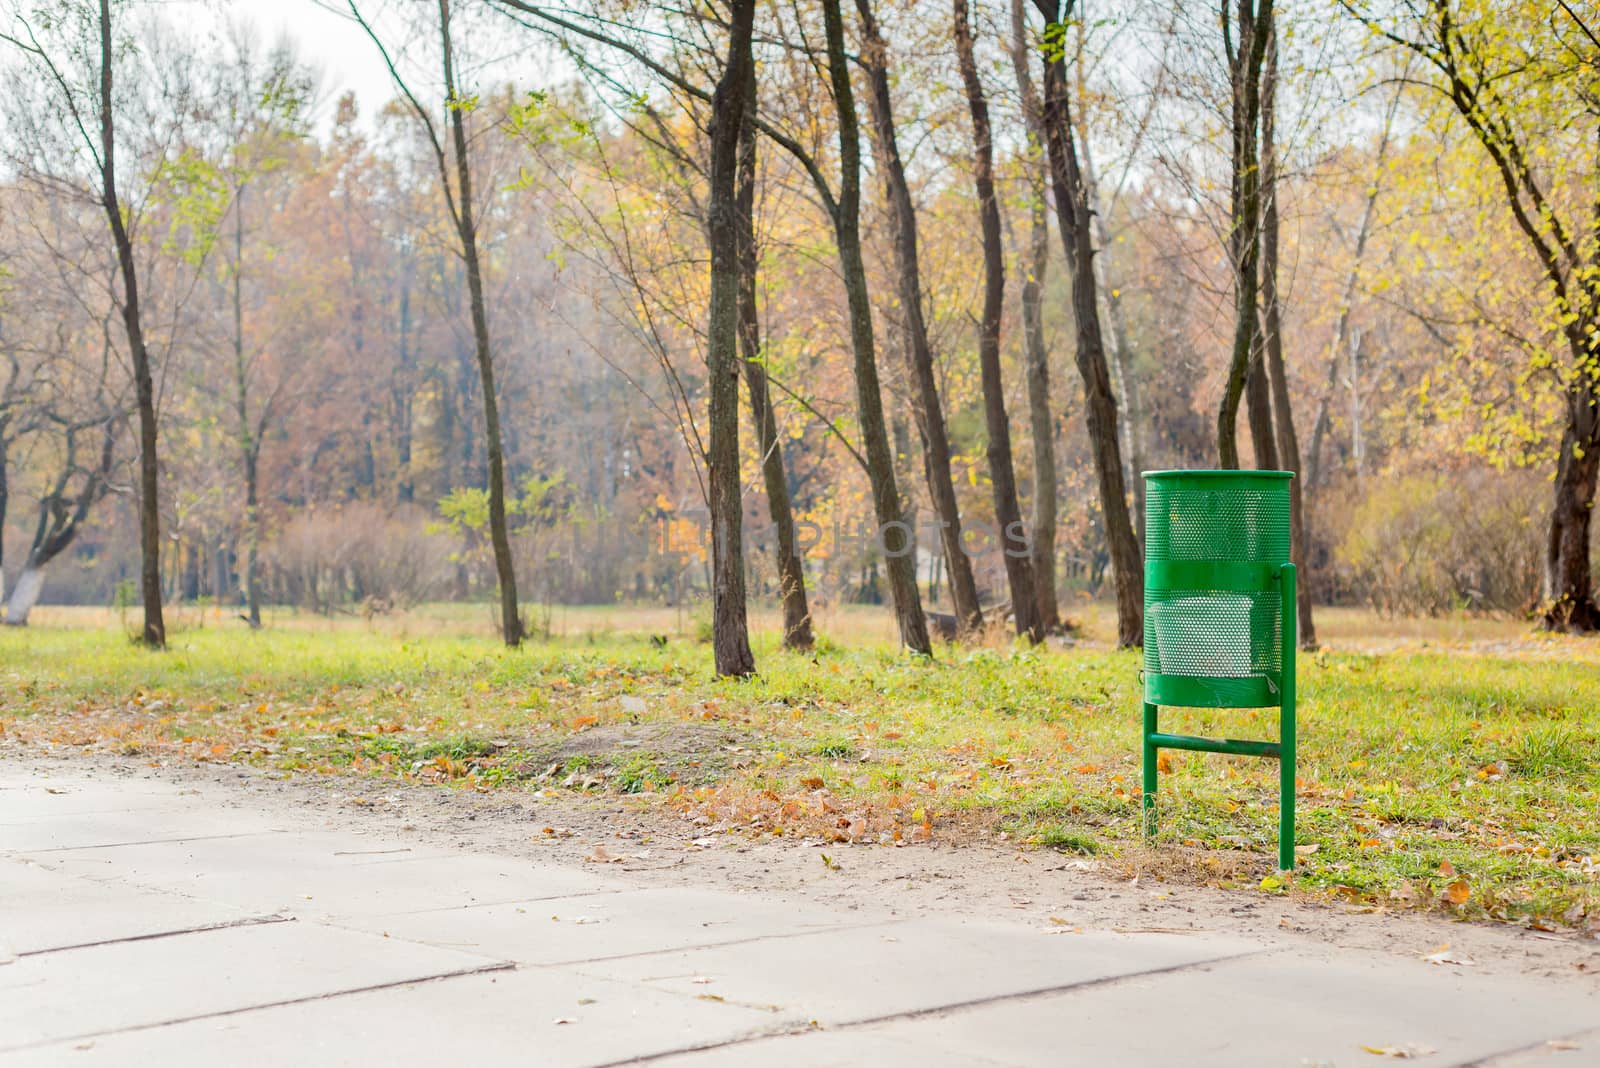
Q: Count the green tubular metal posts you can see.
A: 2